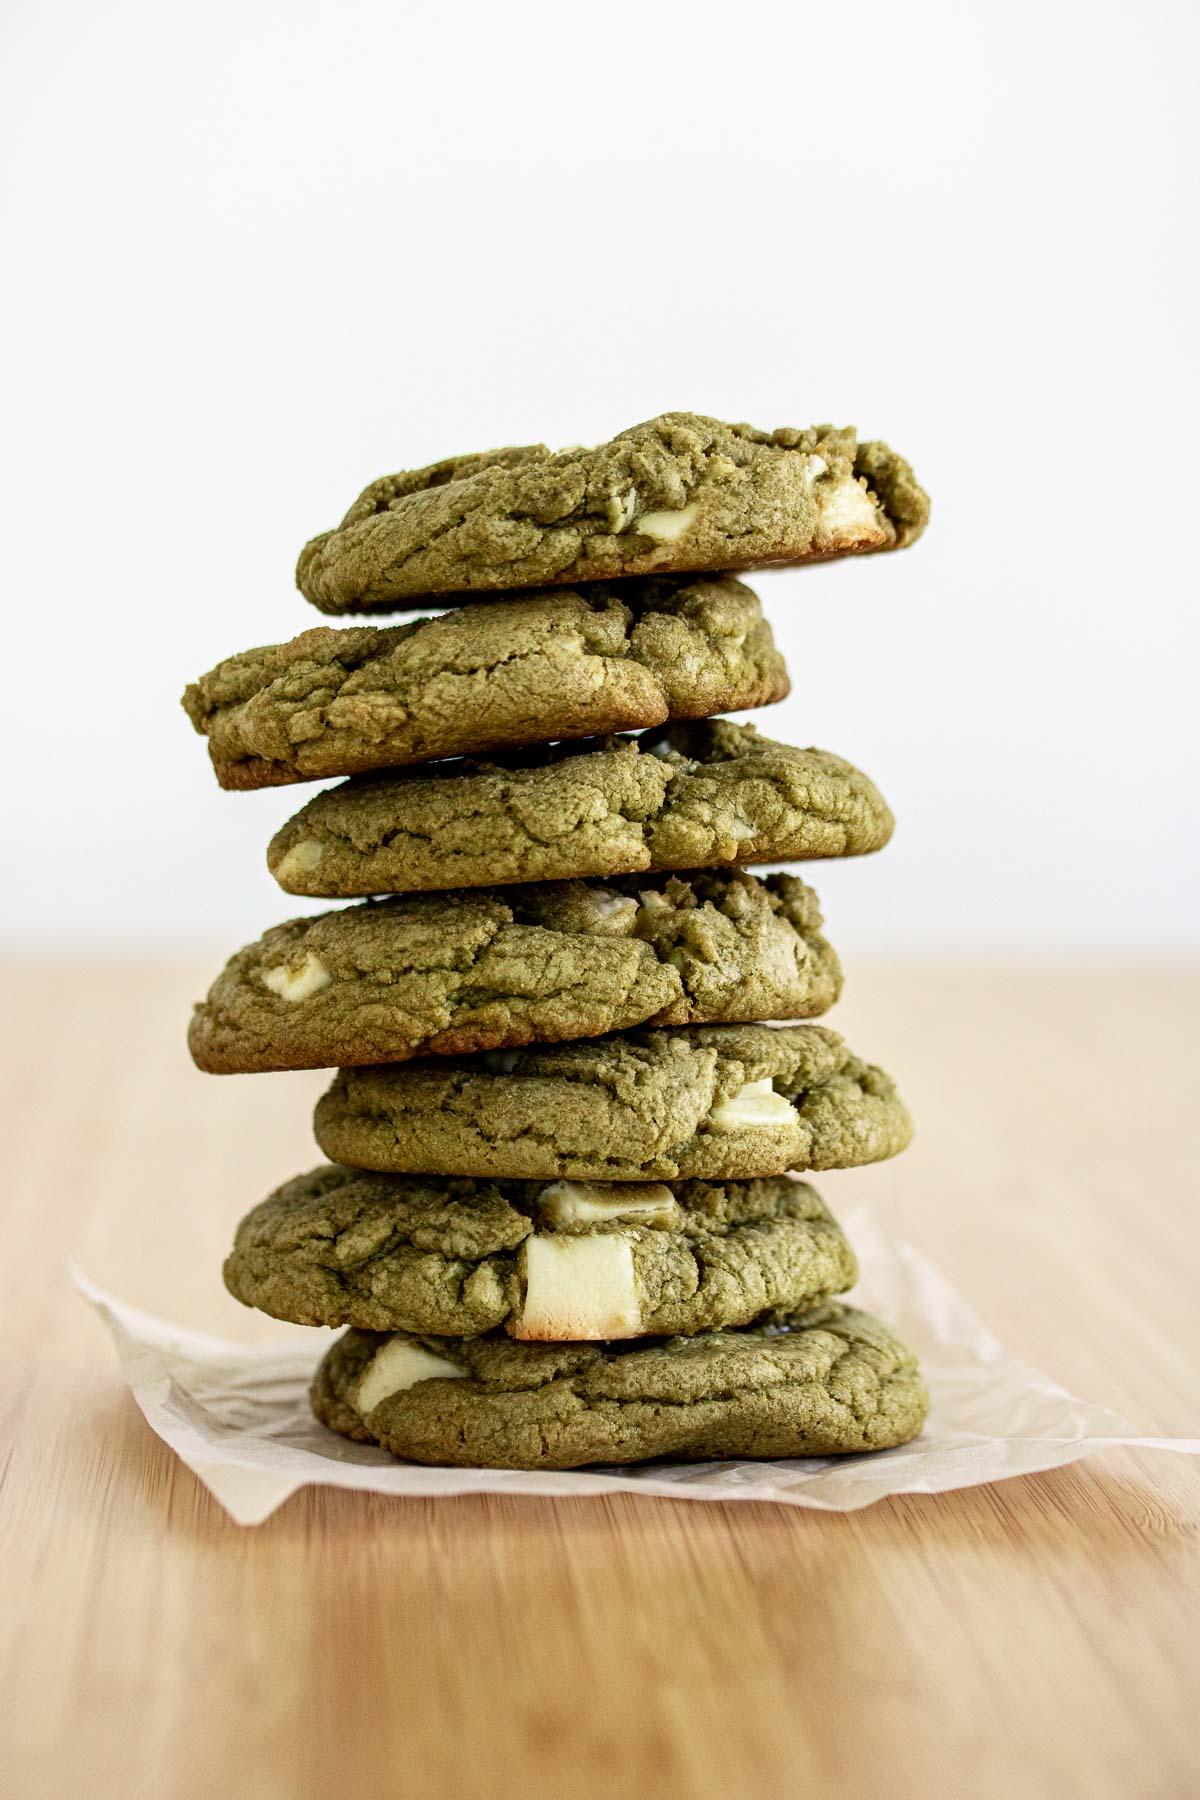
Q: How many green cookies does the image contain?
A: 7